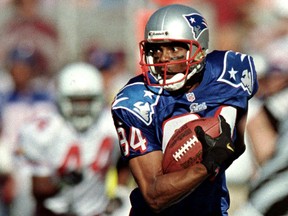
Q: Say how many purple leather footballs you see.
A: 0